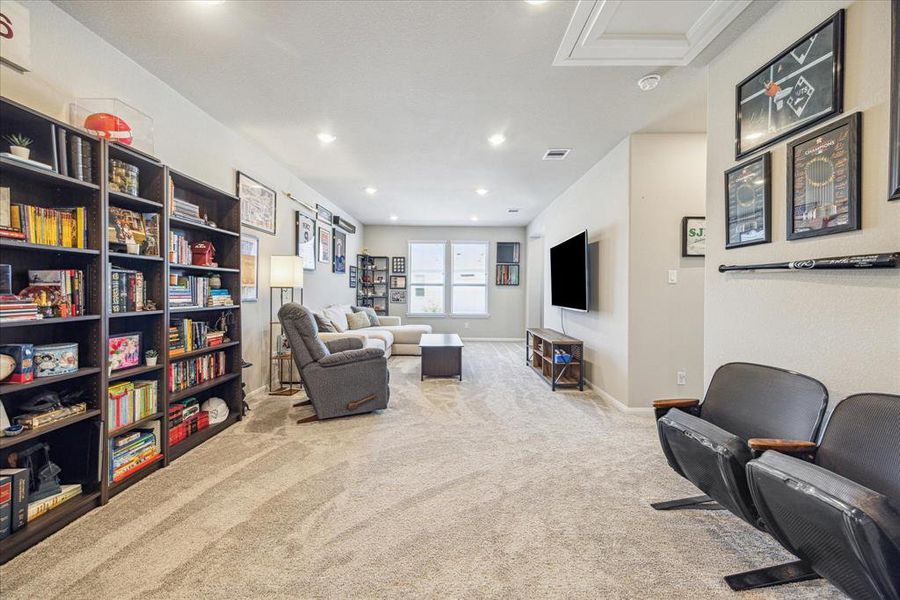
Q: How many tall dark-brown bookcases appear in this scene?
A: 3